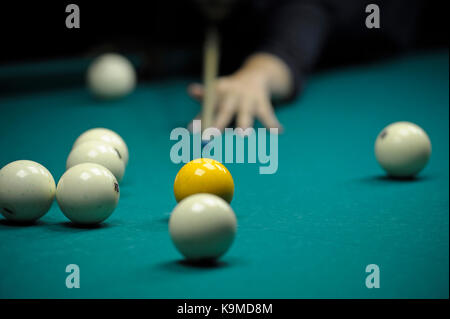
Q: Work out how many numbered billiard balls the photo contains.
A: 4